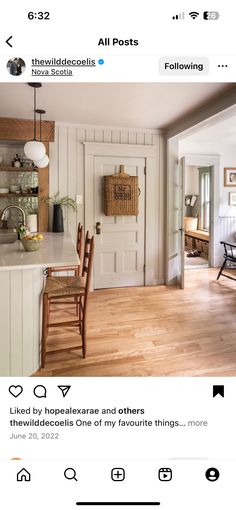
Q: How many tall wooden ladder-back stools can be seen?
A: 2